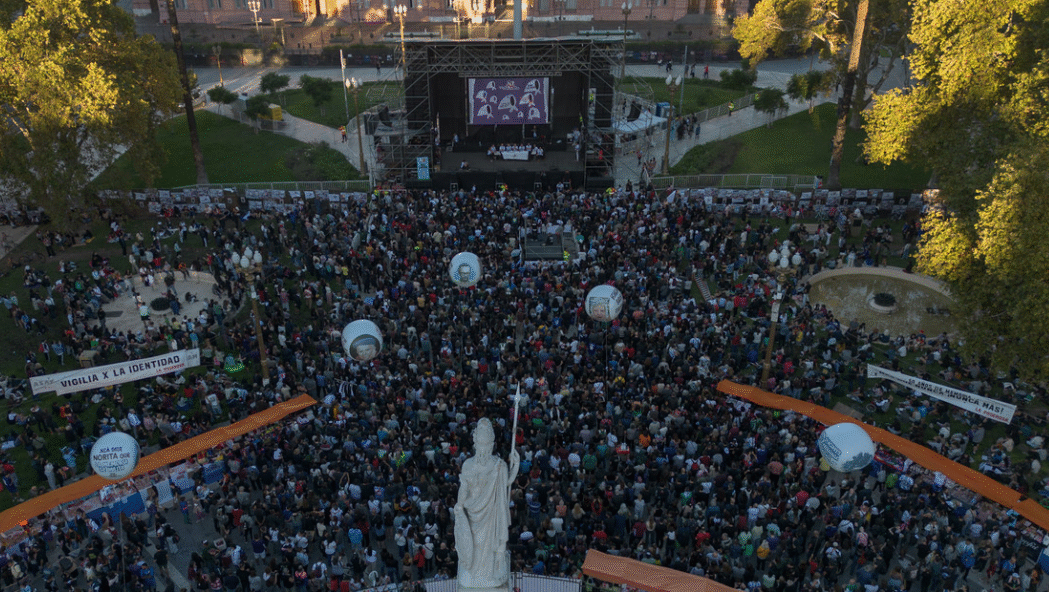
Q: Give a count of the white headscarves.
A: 10